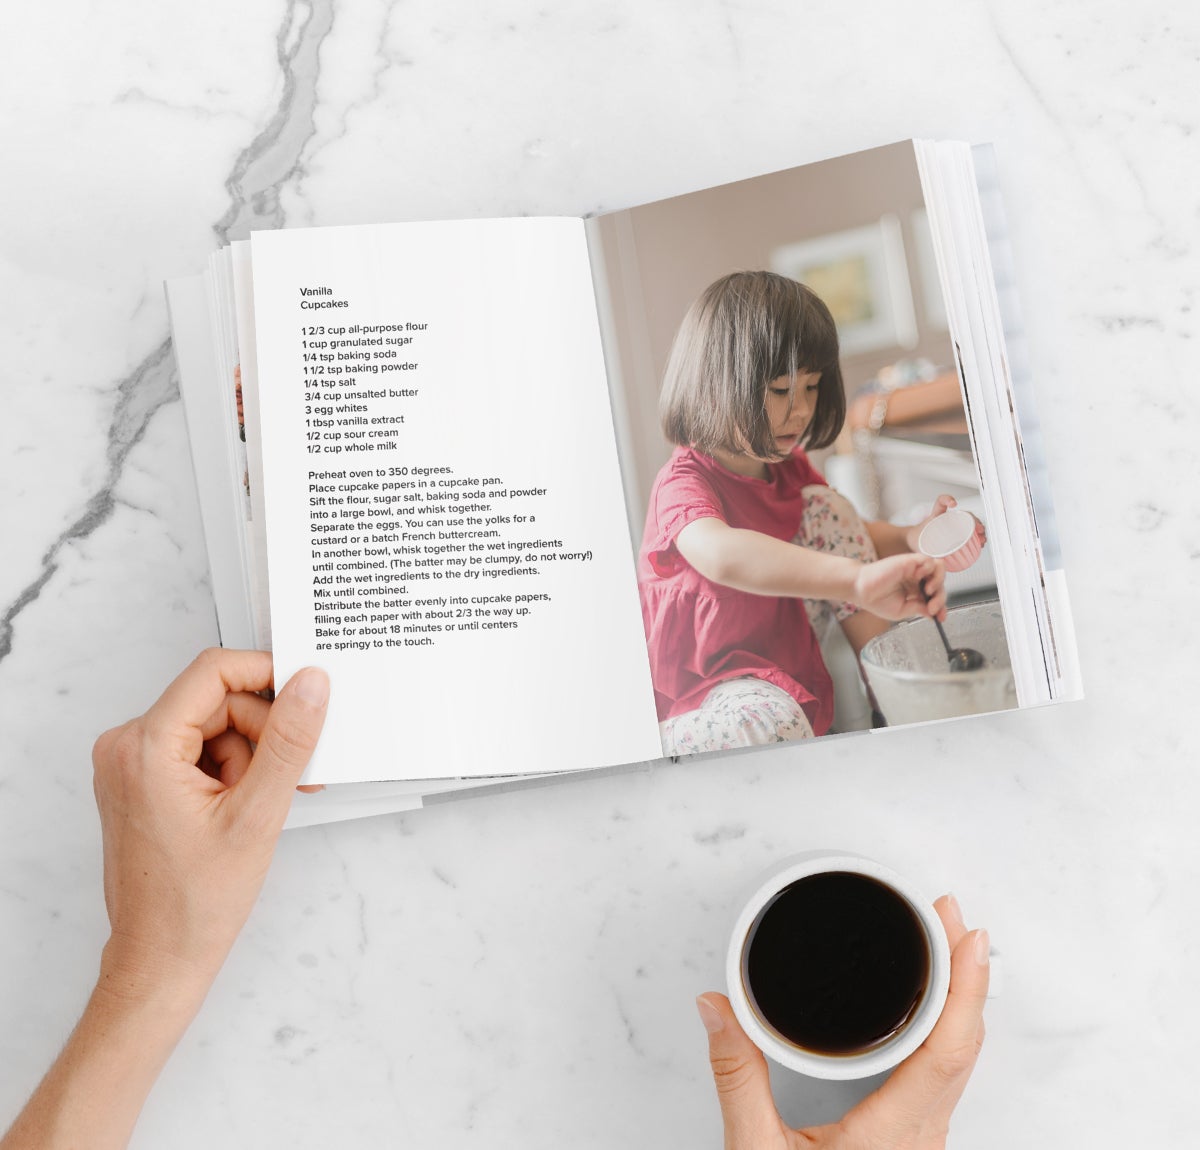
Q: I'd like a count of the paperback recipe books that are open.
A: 1